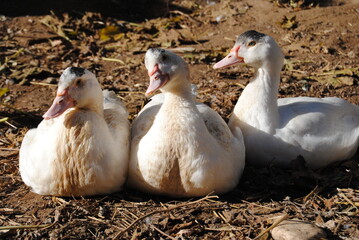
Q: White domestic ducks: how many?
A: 3